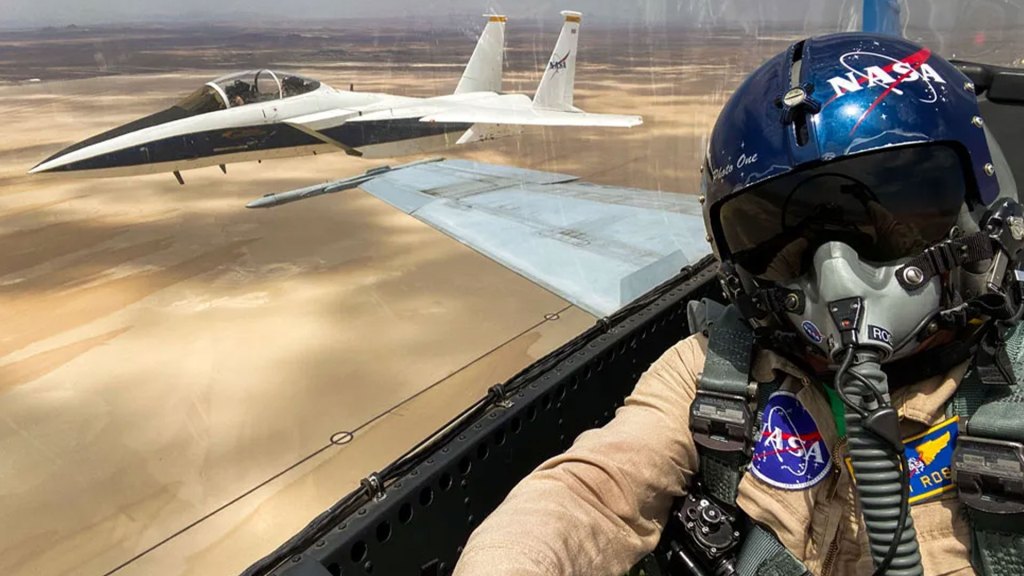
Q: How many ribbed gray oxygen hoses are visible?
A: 1